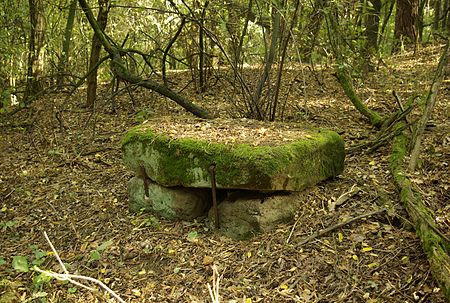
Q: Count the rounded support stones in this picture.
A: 2